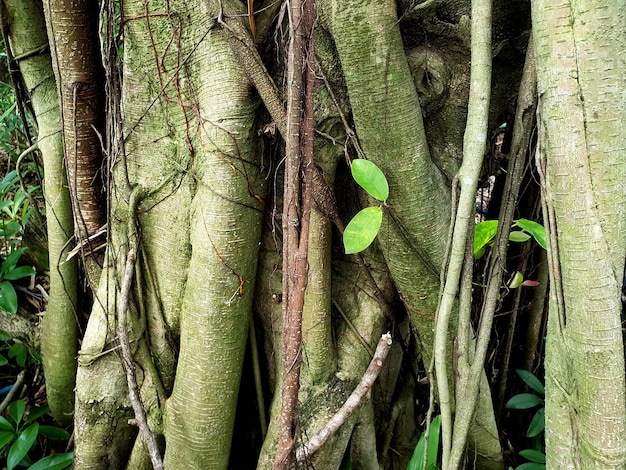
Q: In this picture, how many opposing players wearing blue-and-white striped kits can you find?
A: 0